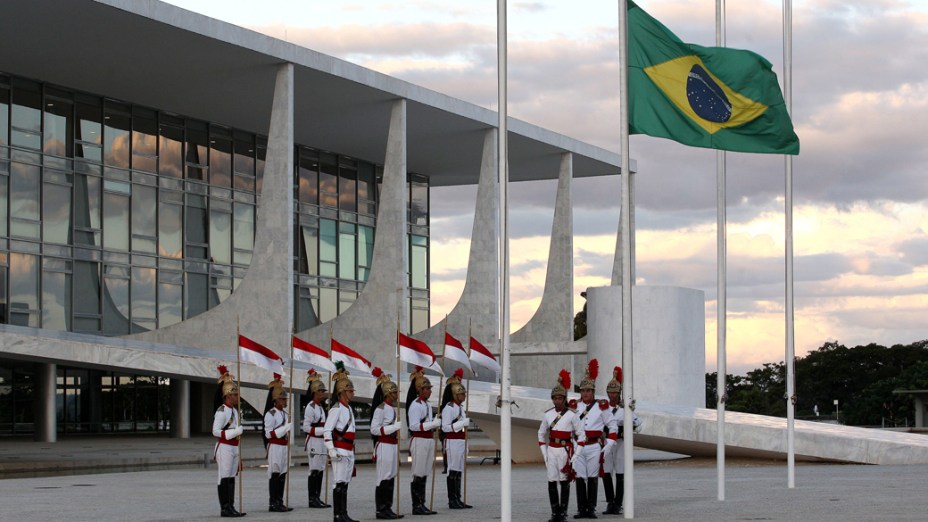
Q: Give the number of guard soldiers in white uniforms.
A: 10